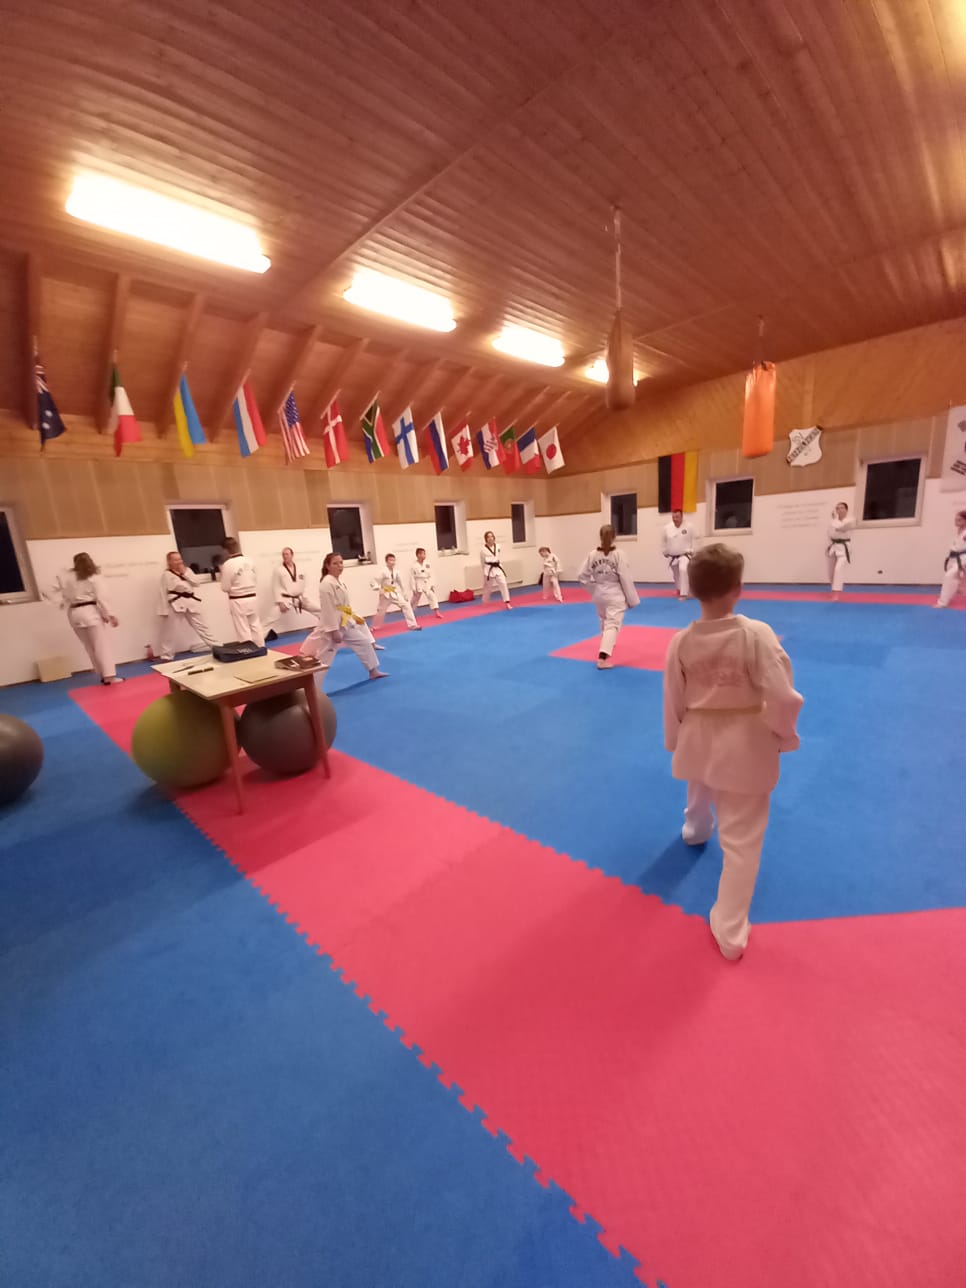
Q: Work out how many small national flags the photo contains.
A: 14